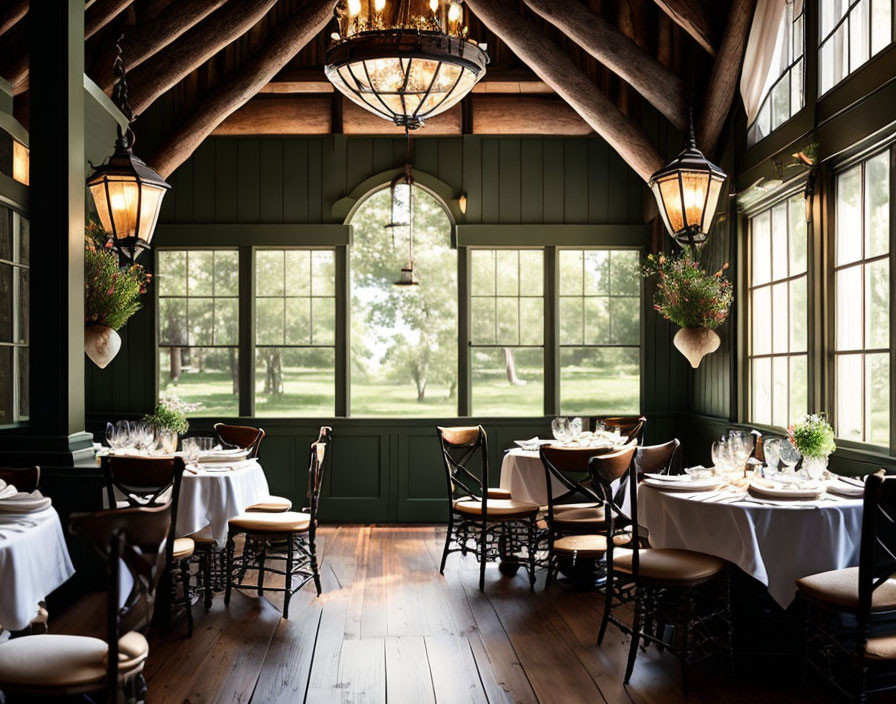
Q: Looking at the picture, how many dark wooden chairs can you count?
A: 11